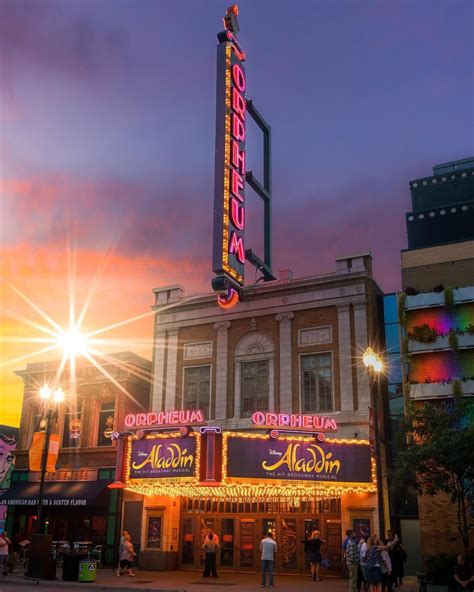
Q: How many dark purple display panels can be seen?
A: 2